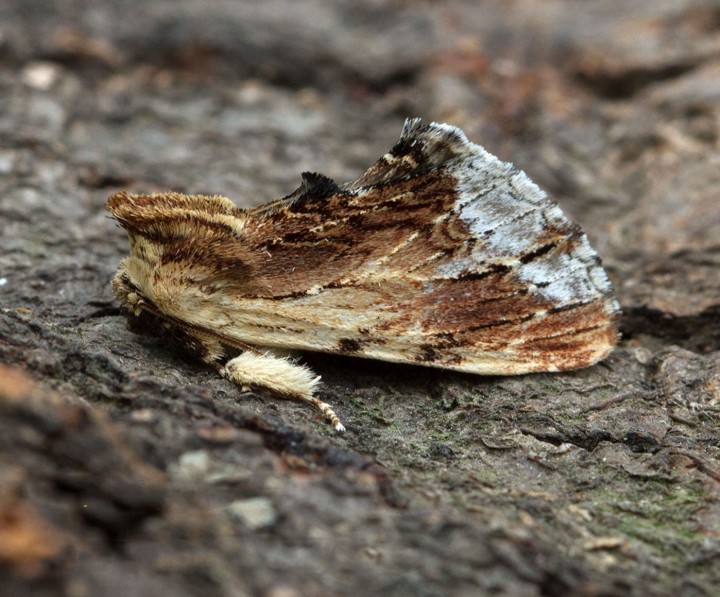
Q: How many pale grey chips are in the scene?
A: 2